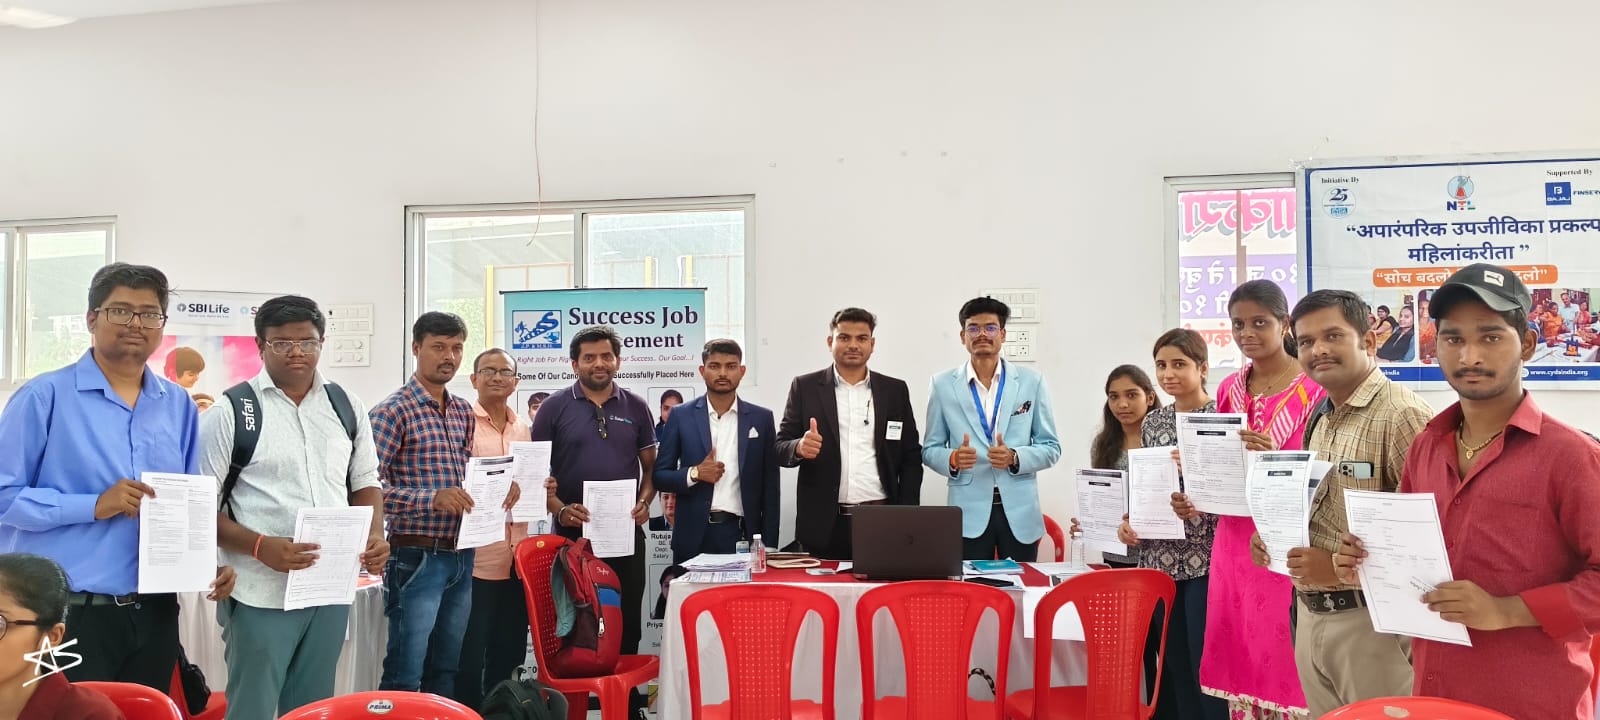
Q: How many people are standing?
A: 13